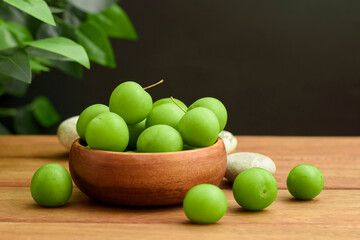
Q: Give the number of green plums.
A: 13